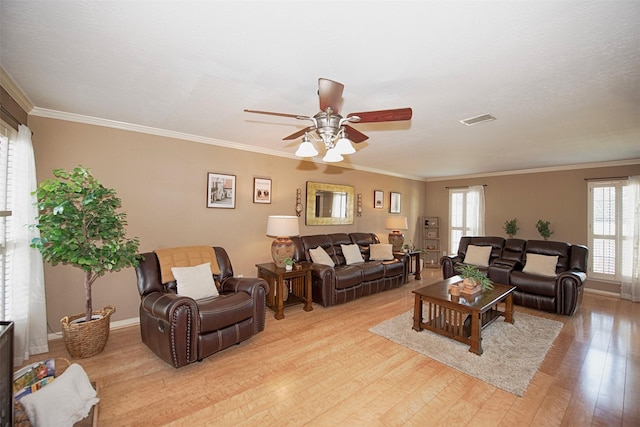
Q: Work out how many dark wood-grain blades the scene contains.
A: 5